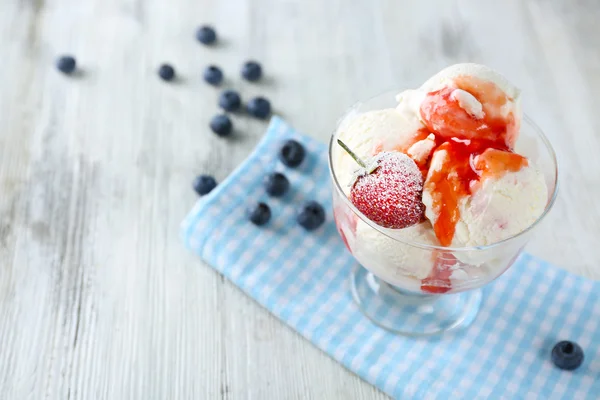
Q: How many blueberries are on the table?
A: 14